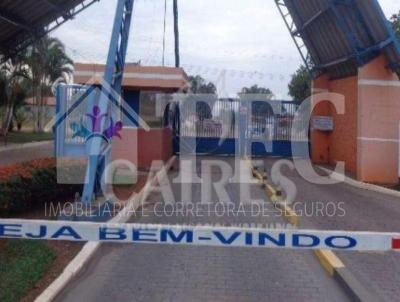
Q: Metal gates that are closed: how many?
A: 2